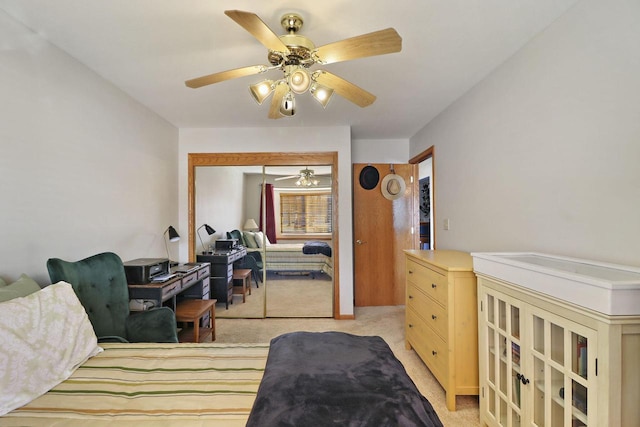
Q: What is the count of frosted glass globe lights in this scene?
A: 4